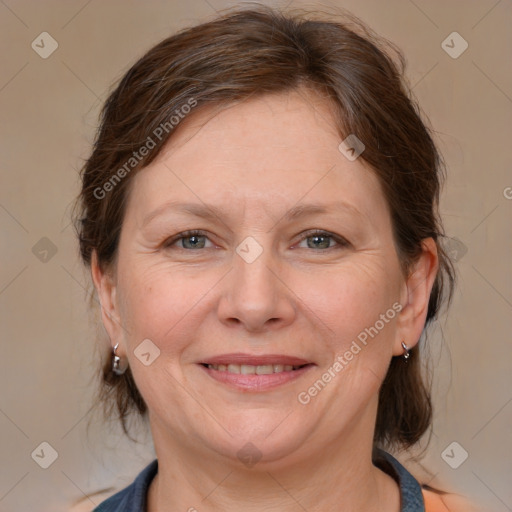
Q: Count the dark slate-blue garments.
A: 1